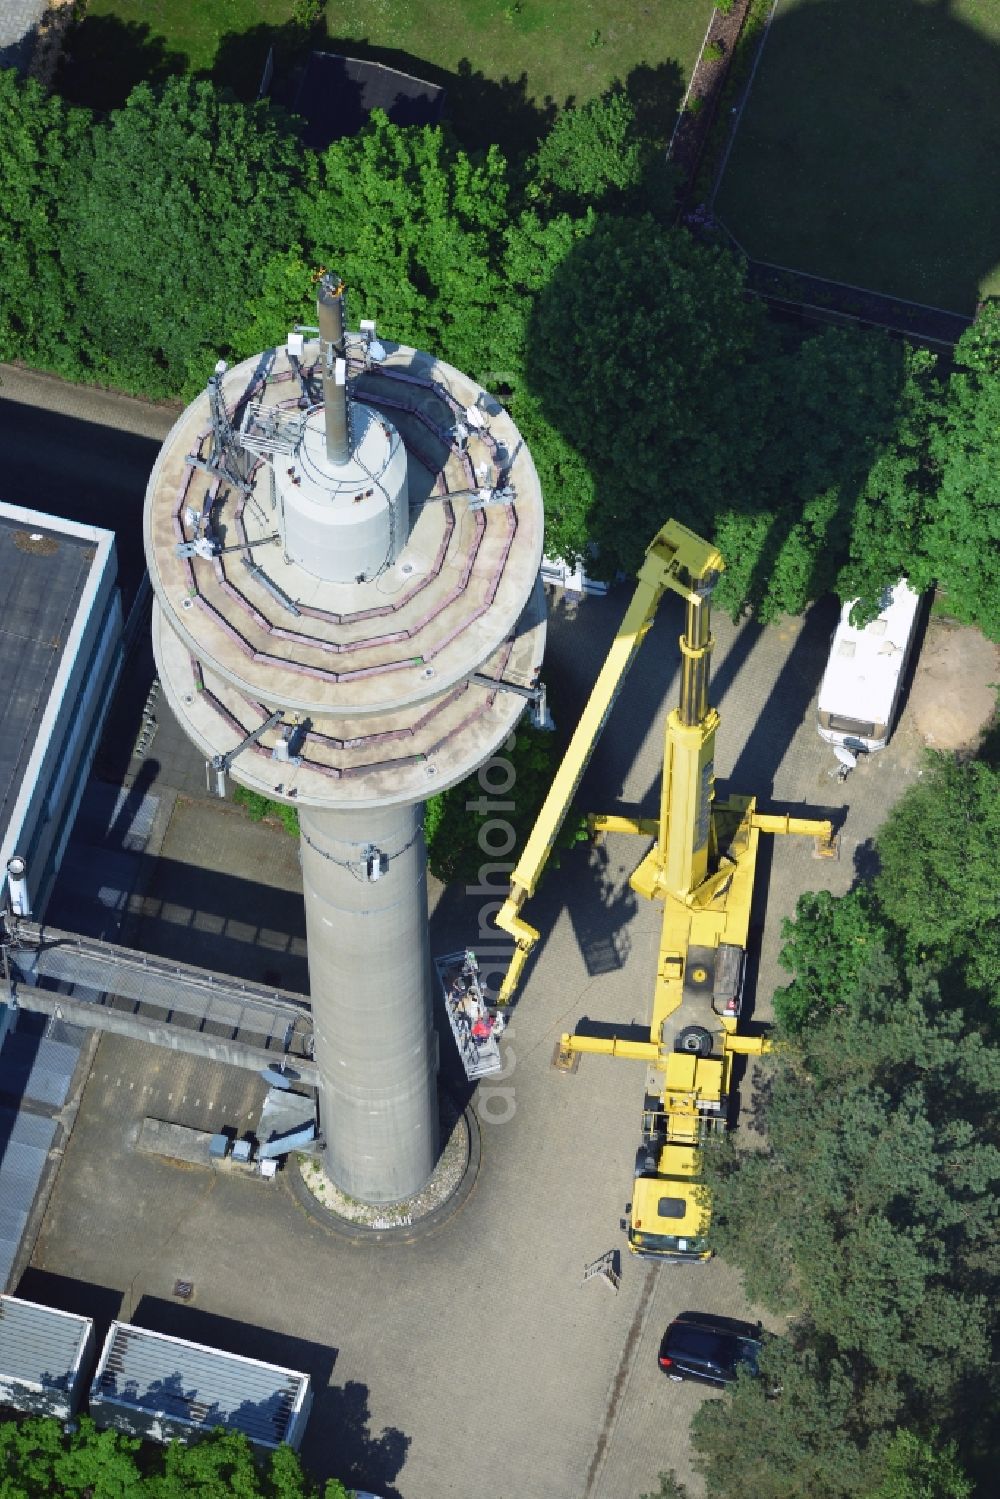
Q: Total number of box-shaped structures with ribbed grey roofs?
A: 2